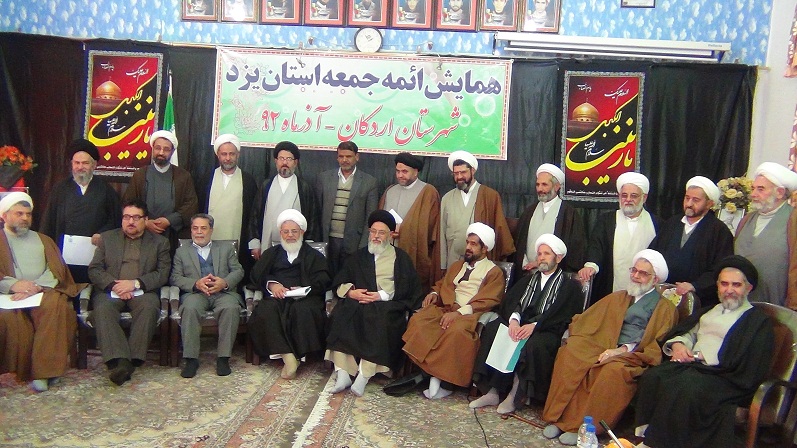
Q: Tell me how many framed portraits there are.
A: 9